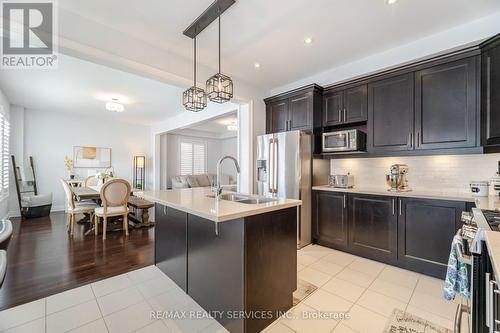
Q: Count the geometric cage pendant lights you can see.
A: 2